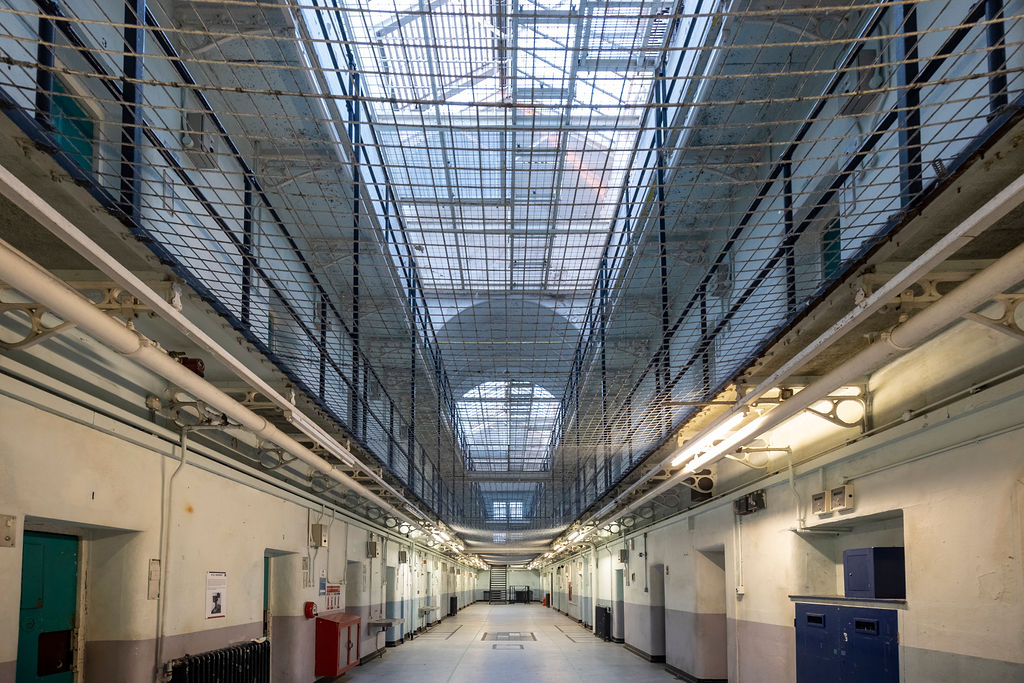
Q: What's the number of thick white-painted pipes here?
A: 2